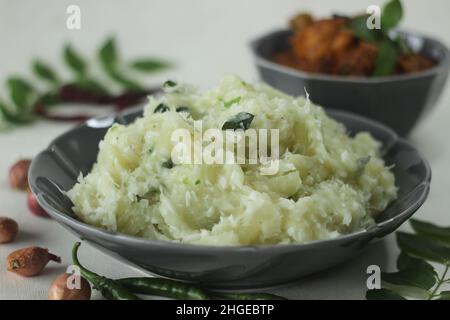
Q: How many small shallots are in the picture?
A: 5